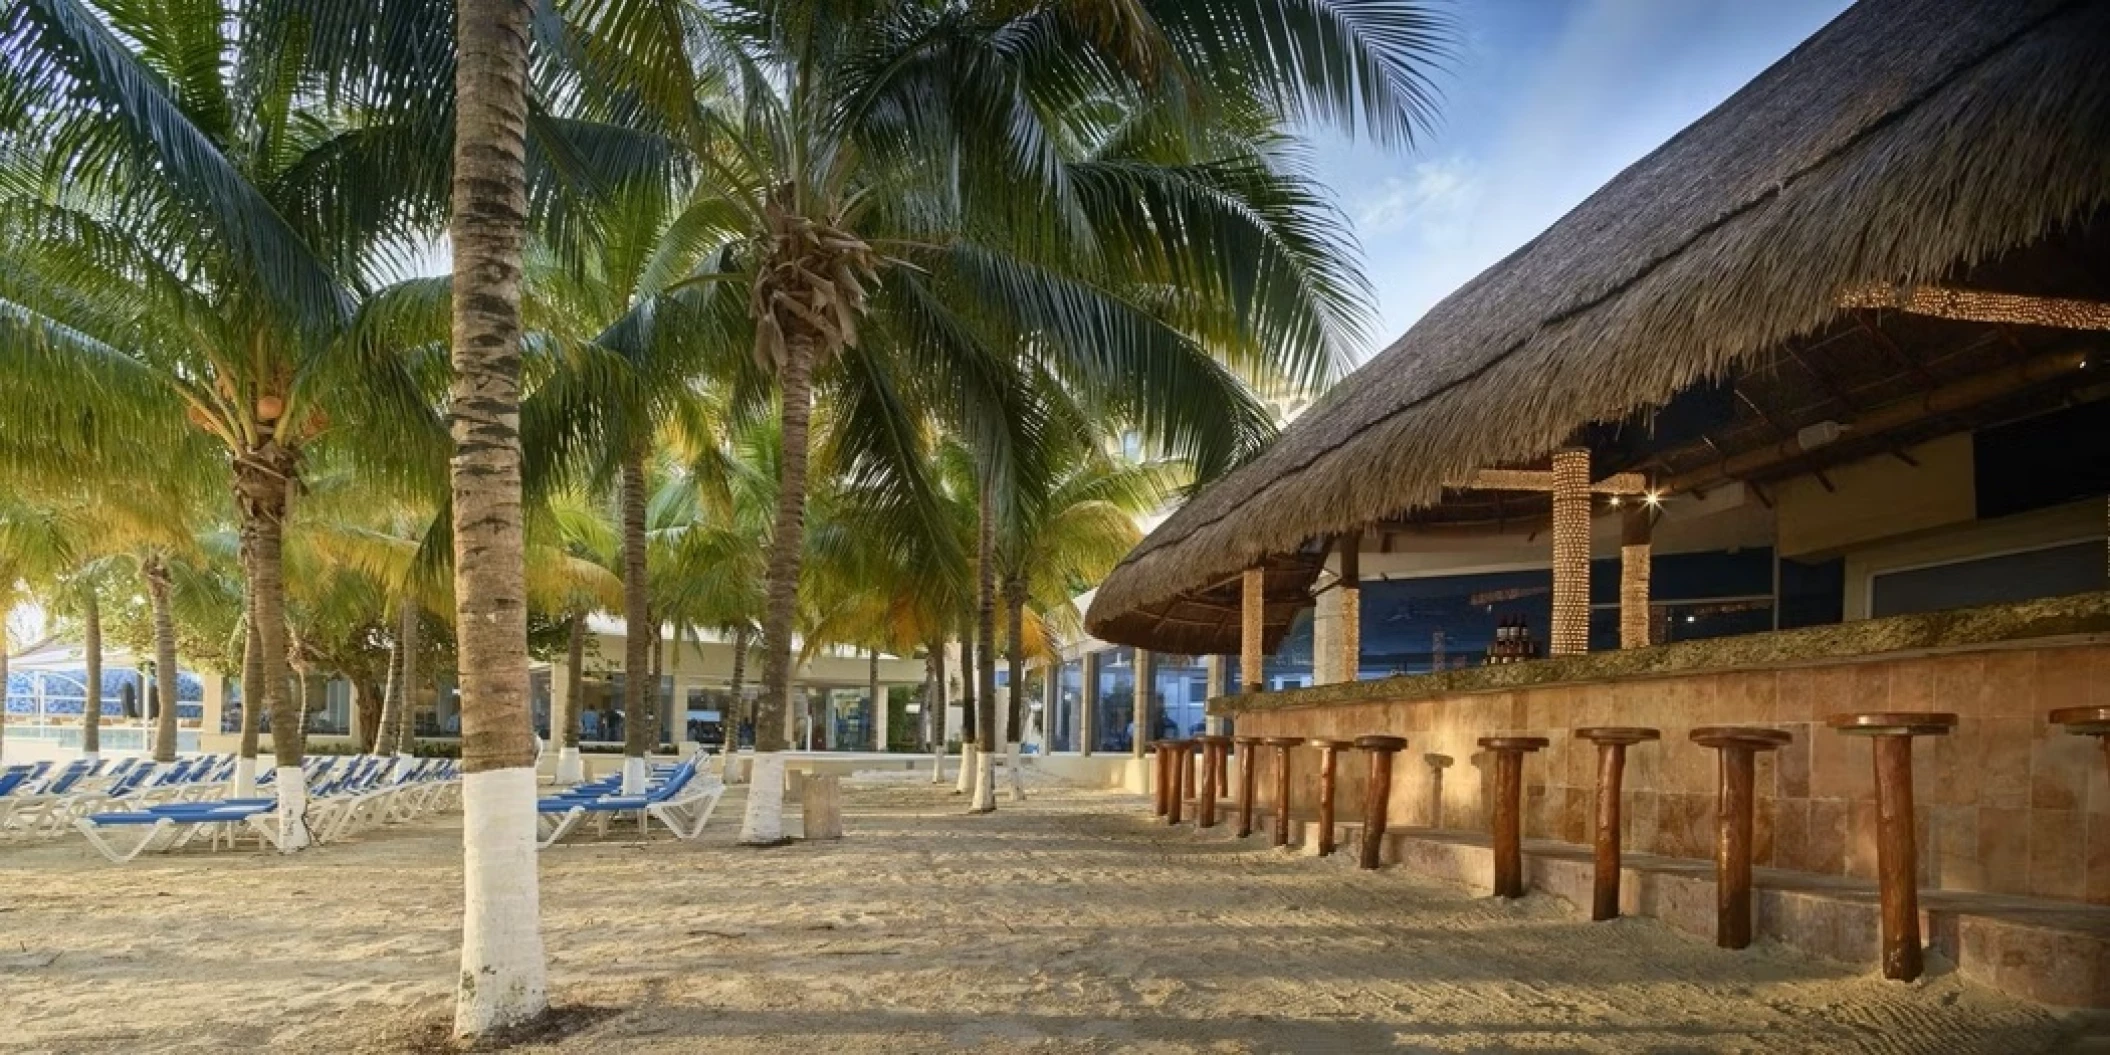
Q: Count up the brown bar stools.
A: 14